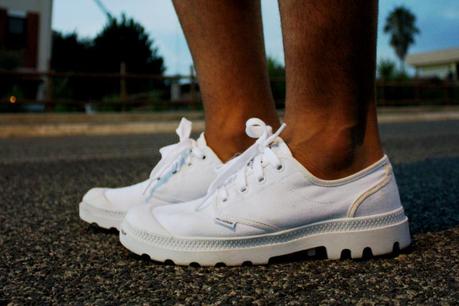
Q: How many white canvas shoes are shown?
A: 2